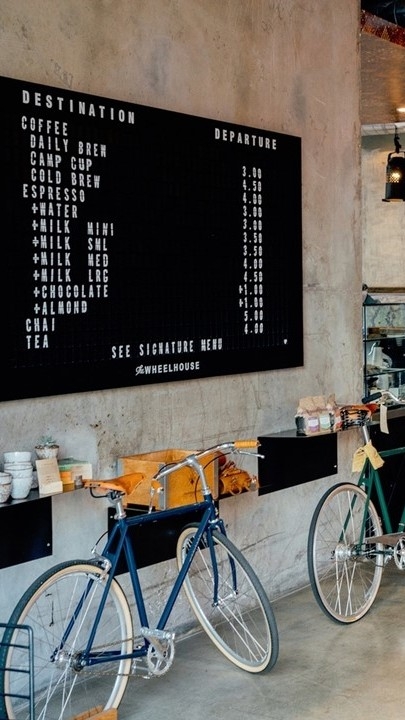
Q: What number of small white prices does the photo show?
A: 13